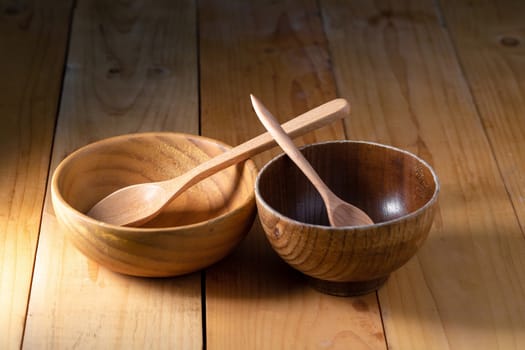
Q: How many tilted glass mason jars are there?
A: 0